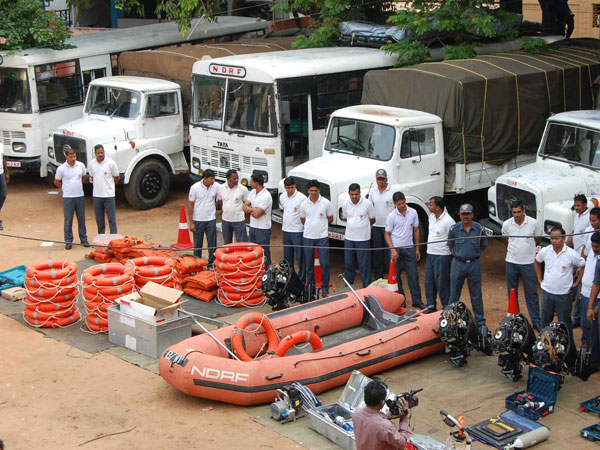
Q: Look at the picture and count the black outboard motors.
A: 4